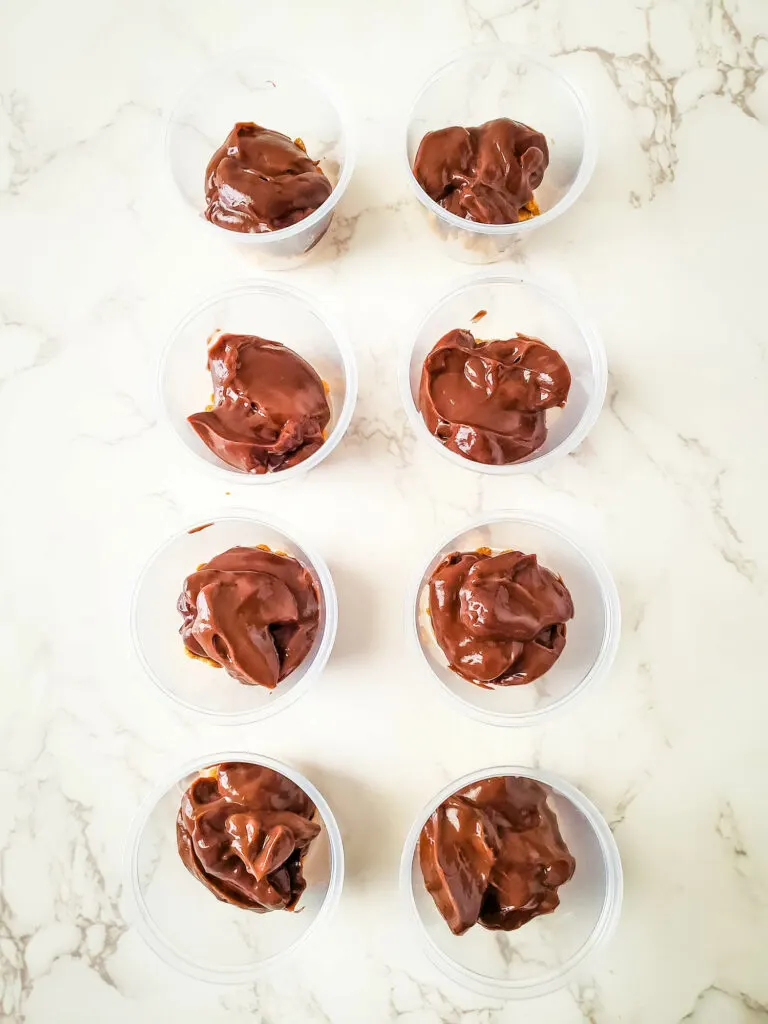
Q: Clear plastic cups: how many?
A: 8